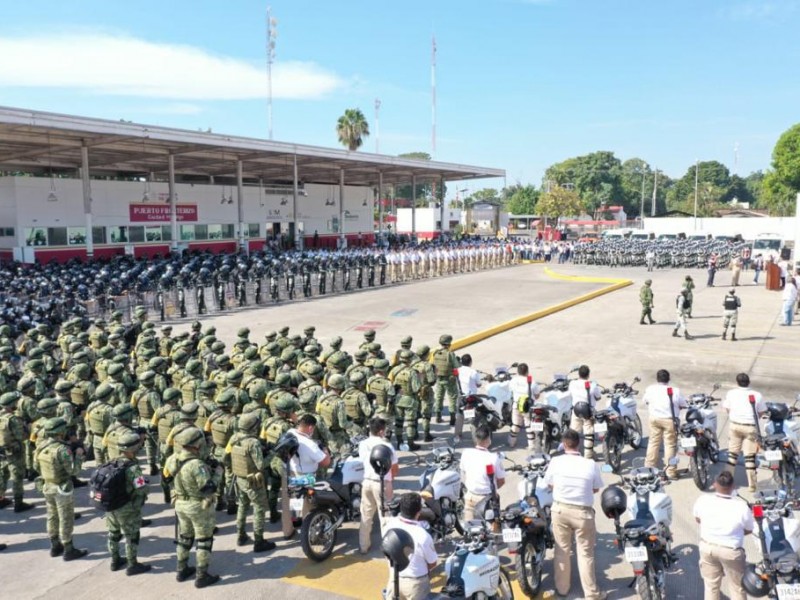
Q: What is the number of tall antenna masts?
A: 3